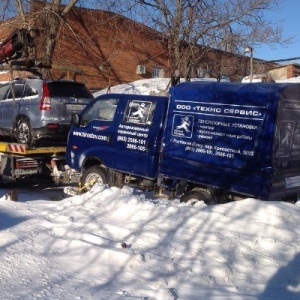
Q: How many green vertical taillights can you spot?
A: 0